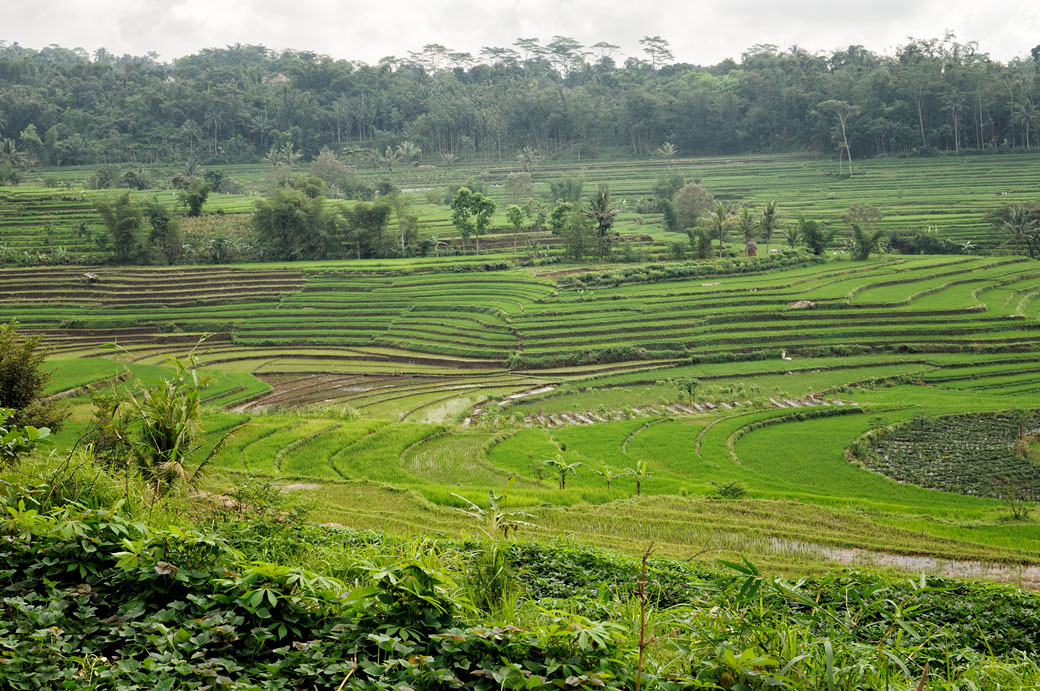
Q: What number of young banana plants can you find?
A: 4